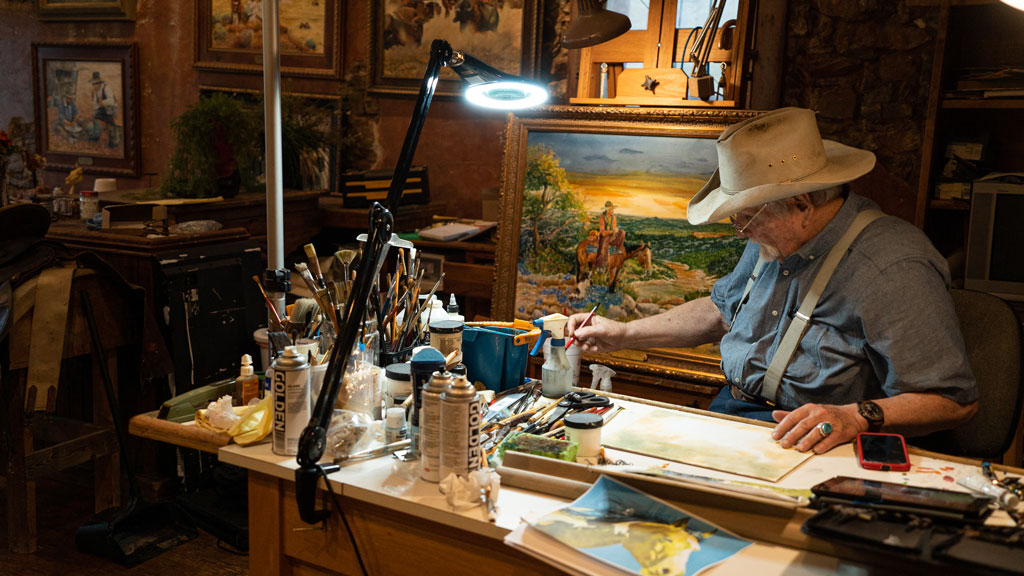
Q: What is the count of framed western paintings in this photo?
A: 4